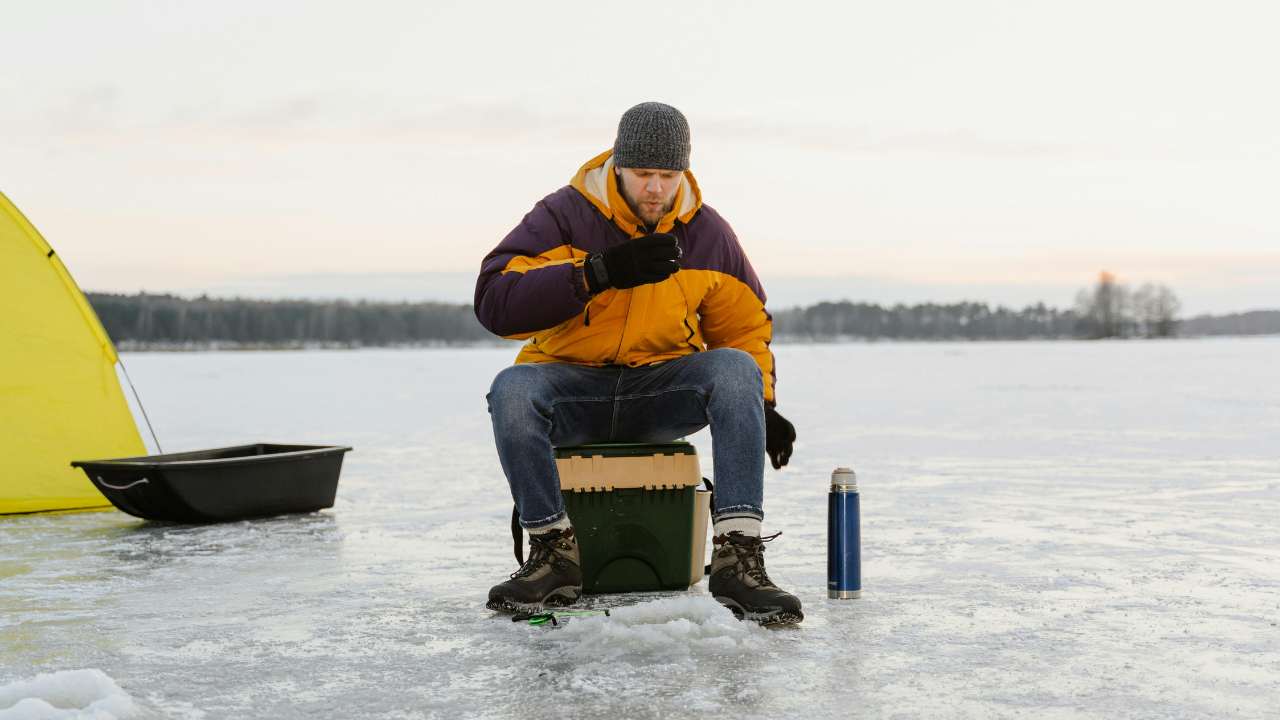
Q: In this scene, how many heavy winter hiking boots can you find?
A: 2